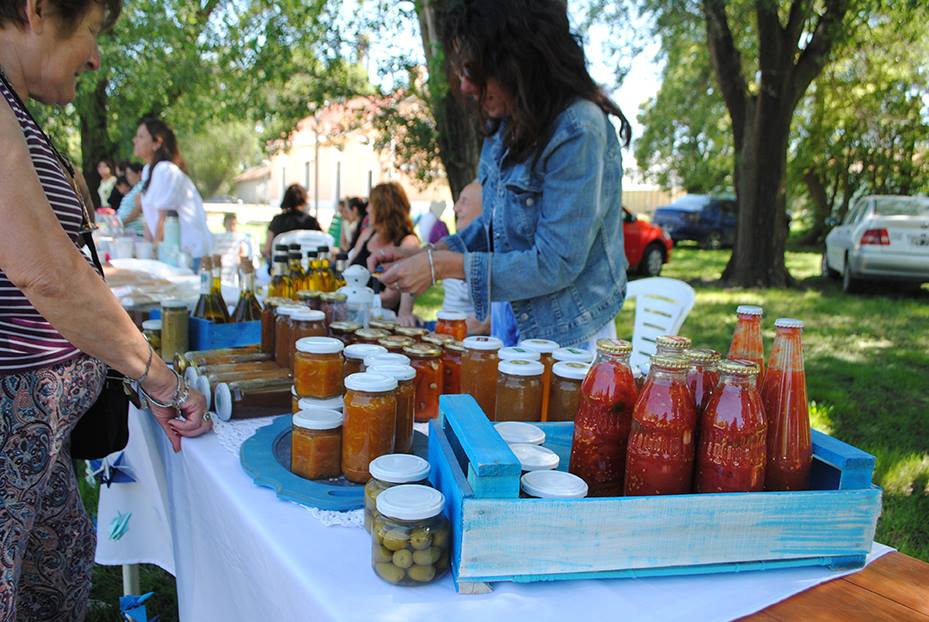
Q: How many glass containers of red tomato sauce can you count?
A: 7